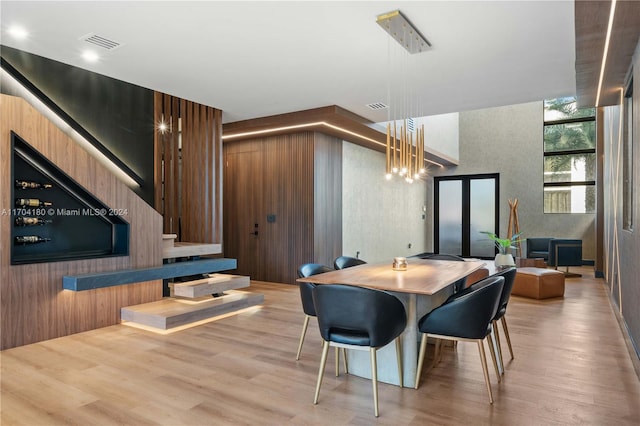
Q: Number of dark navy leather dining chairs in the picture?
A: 6